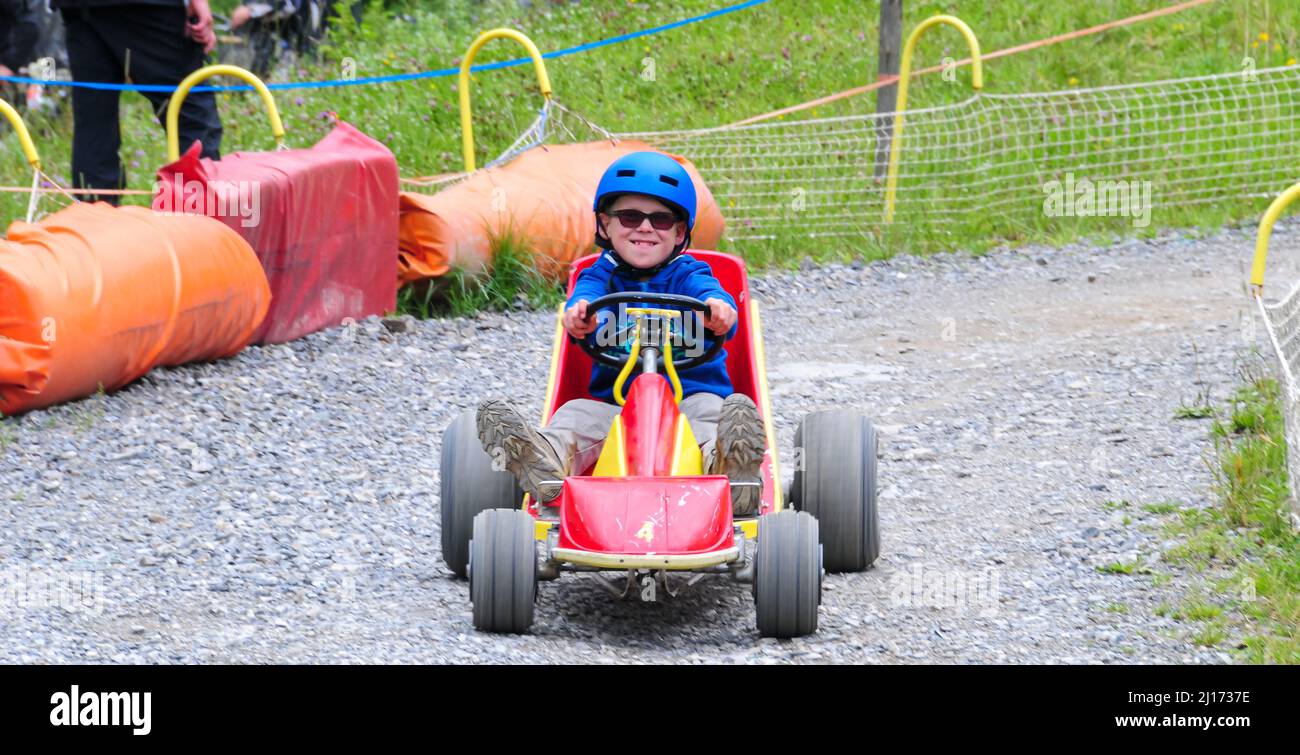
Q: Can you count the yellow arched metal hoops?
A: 5